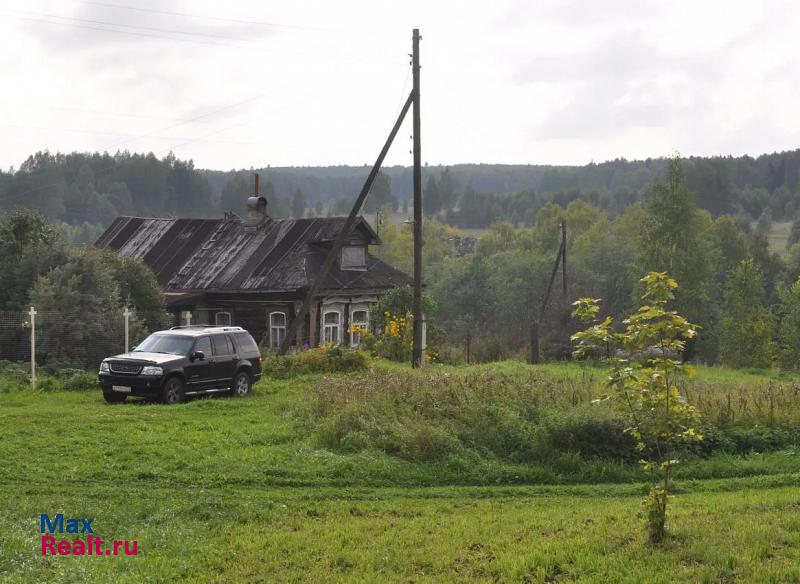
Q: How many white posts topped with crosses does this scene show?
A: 3